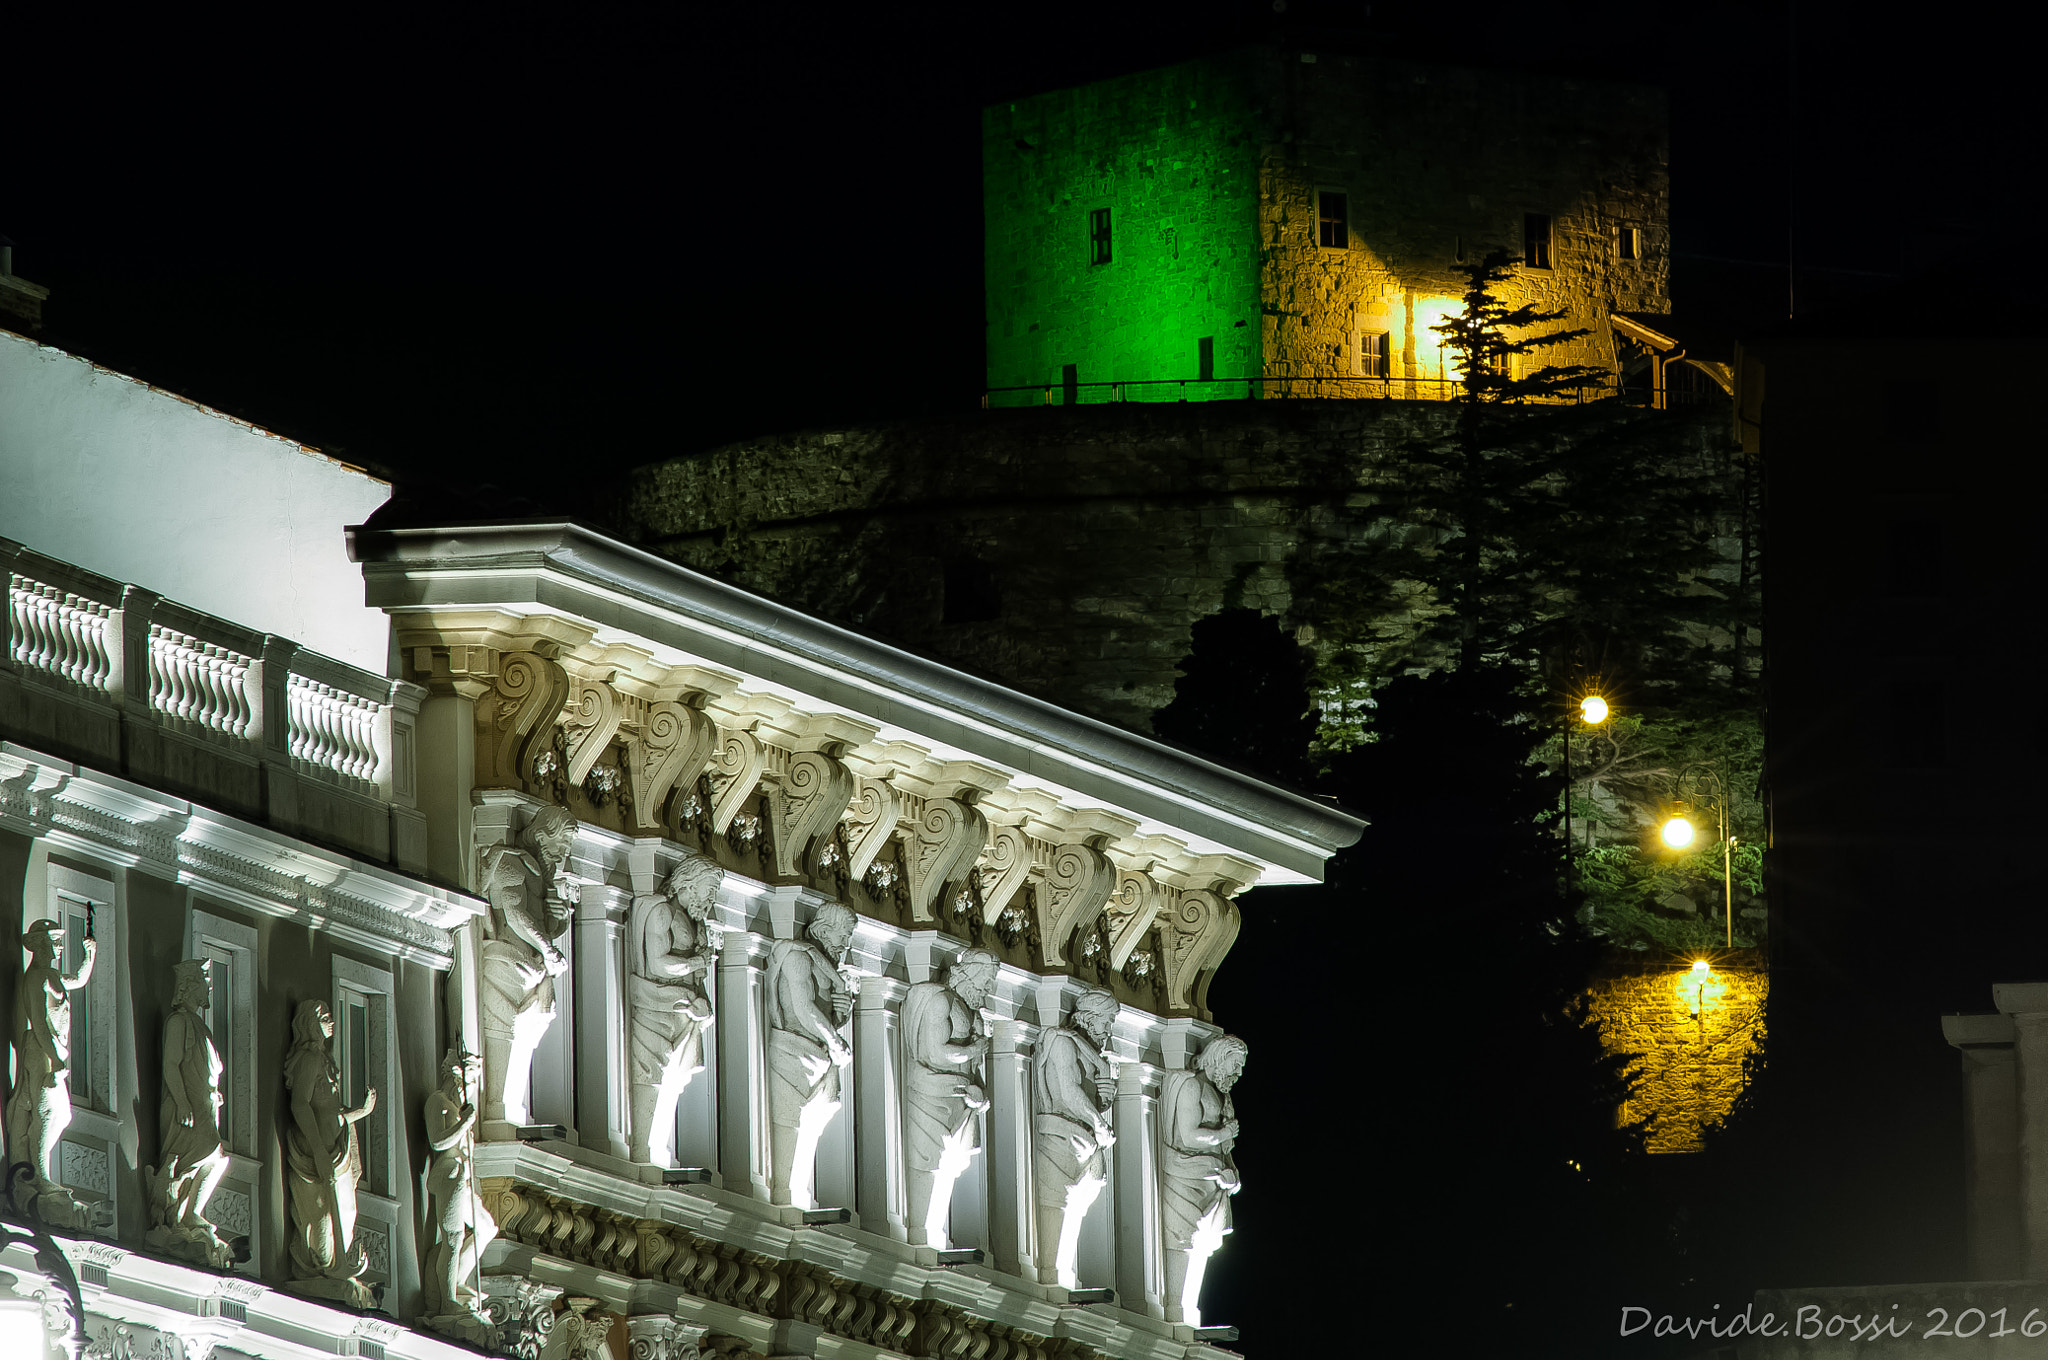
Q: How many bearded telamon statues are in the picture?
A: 6